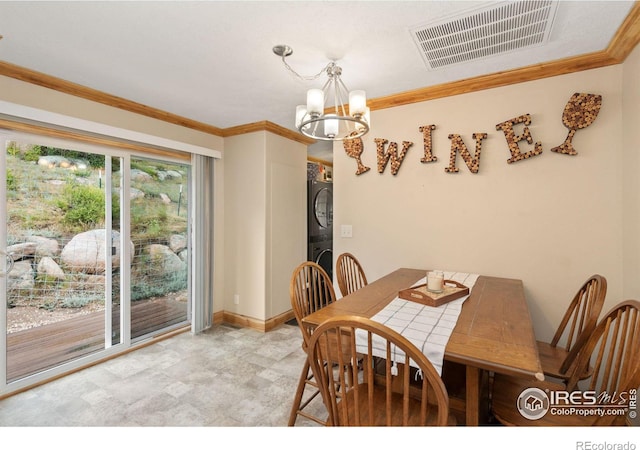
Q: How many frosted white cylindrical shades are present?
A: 5